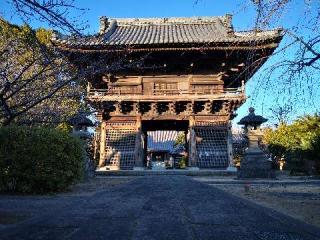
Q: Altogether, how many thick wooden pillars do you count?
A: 4